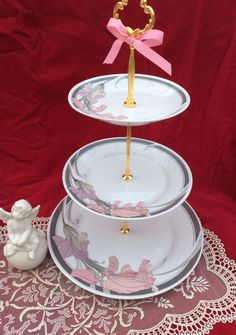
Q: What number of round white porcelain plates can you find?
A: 3